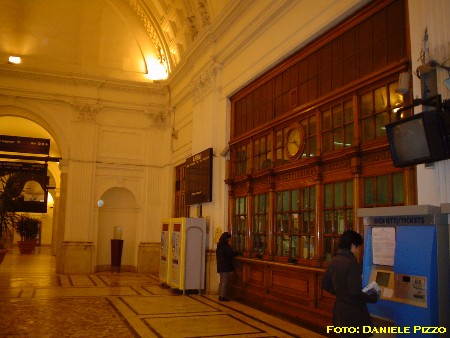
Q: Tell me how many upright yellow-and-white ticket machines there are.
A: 2